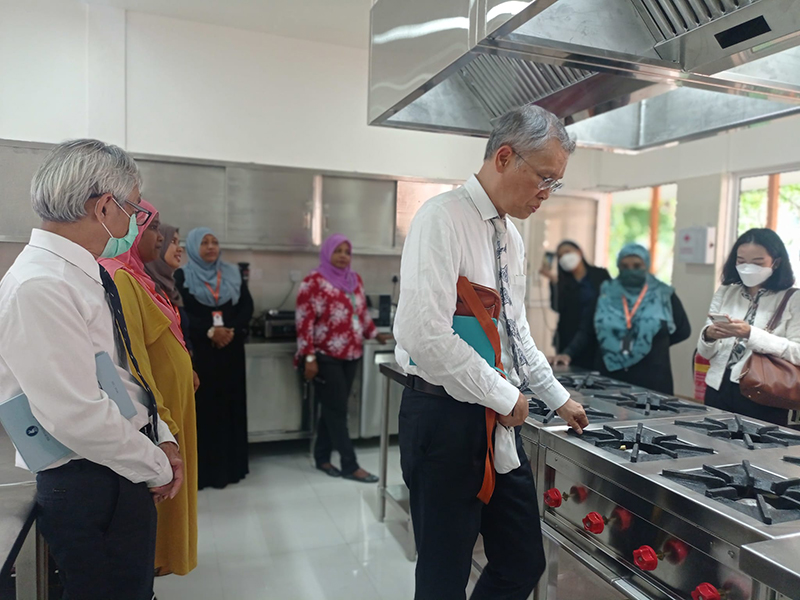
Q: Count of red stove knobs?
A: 4